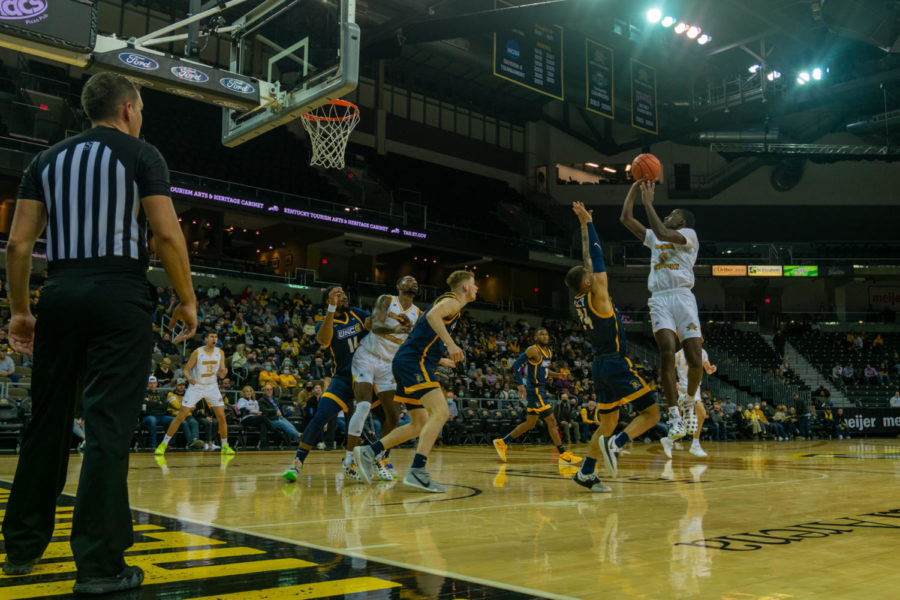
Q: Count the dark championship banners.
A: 3